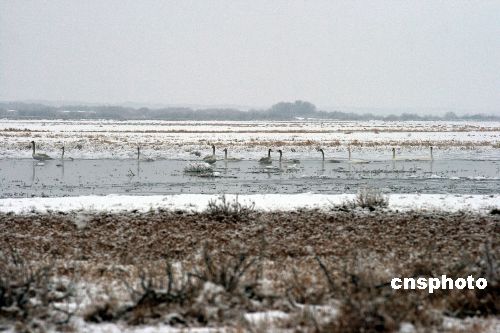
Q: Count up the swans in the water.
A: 11